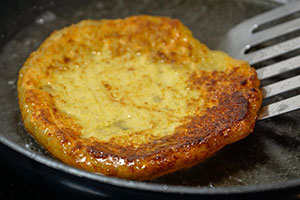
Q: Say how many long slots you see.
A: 5